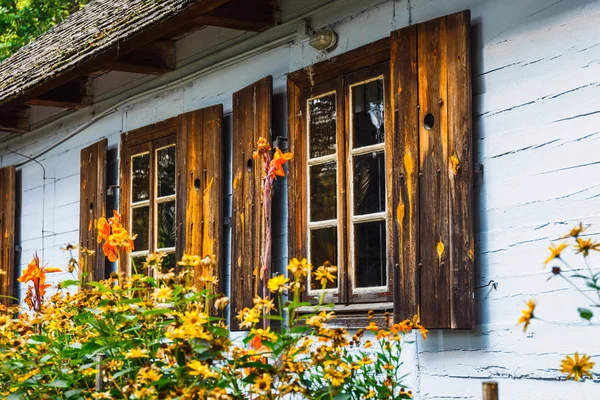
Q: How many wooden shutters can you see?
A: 5